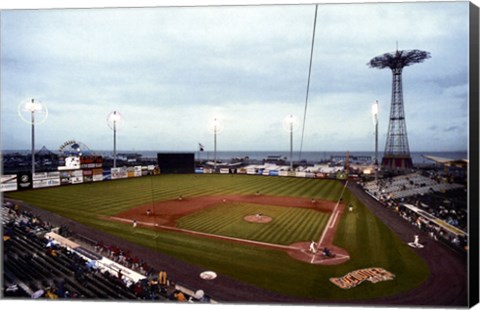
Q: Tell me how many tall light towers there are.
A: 5